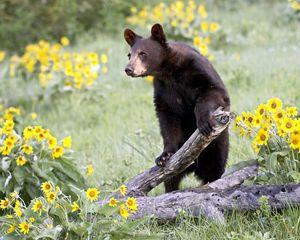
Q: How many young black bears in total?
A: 1